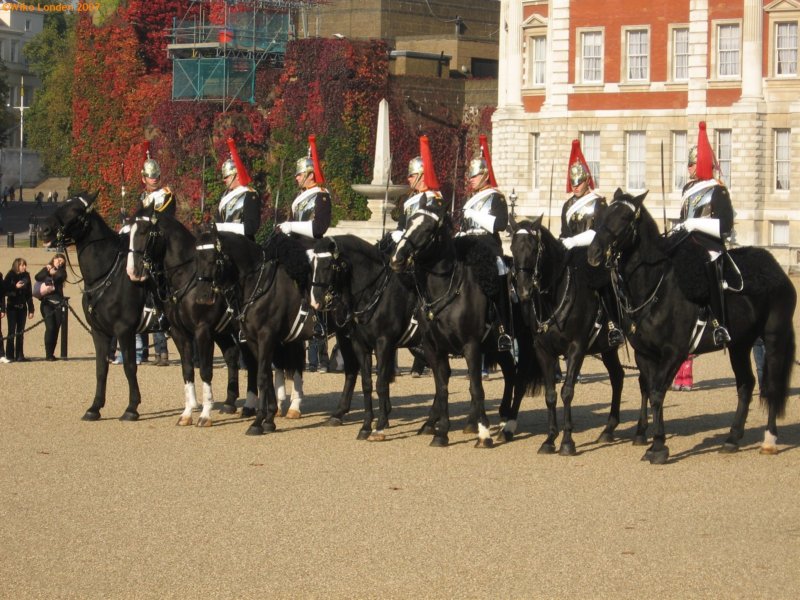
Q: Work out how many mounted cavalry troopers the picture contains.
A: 7